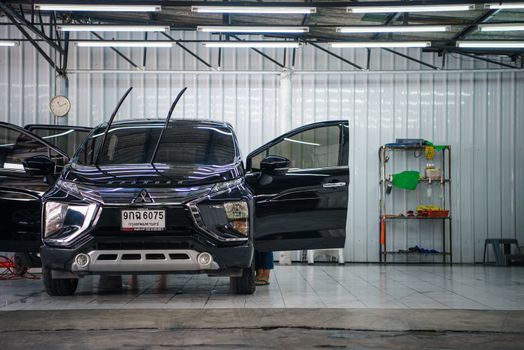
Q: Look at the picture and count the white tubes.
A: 13